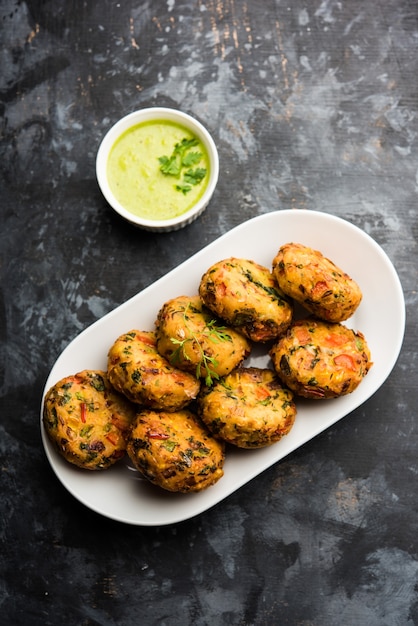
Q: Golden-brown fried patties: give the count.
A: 8